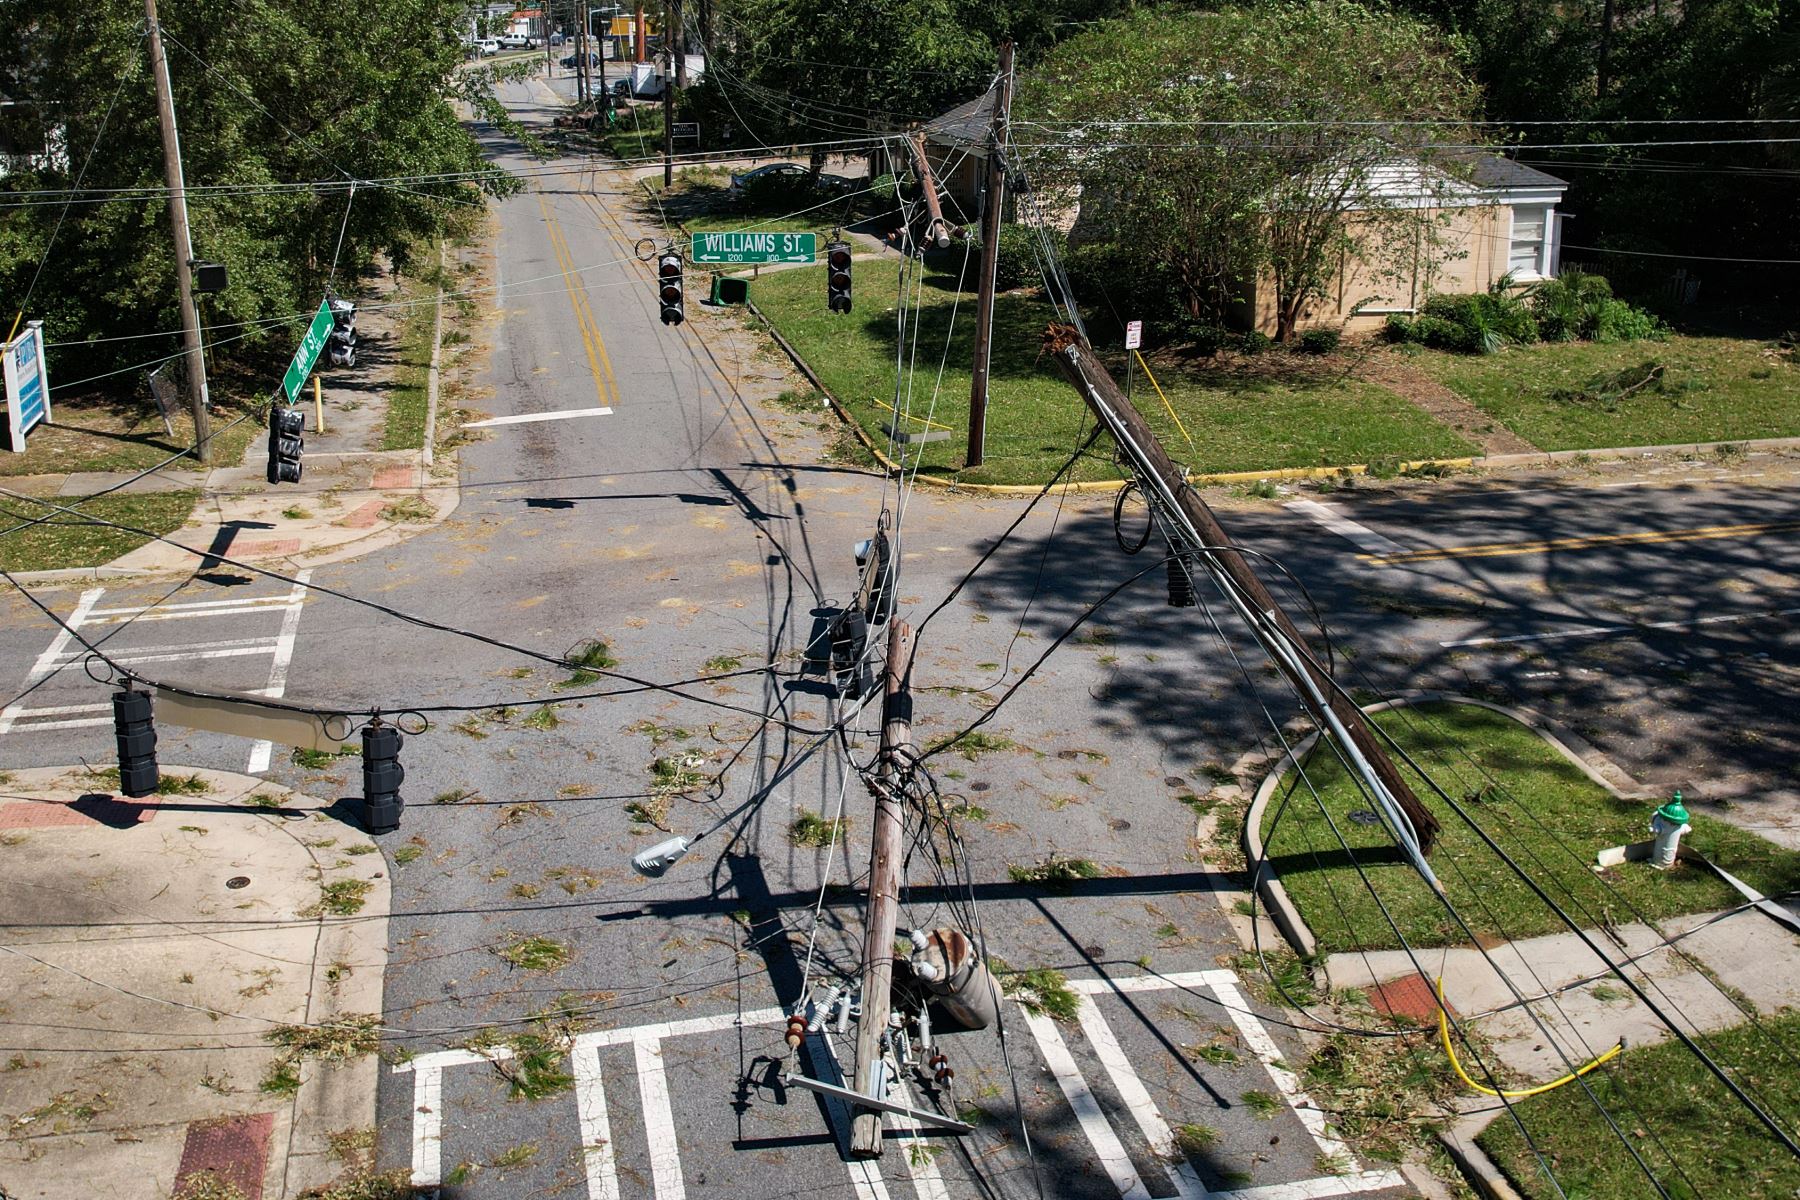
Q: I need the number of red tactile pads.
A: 6